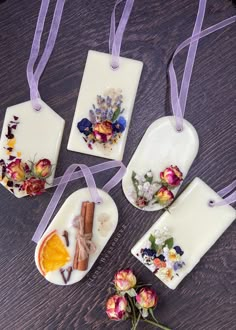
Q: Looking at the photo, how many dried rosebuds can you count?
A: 9